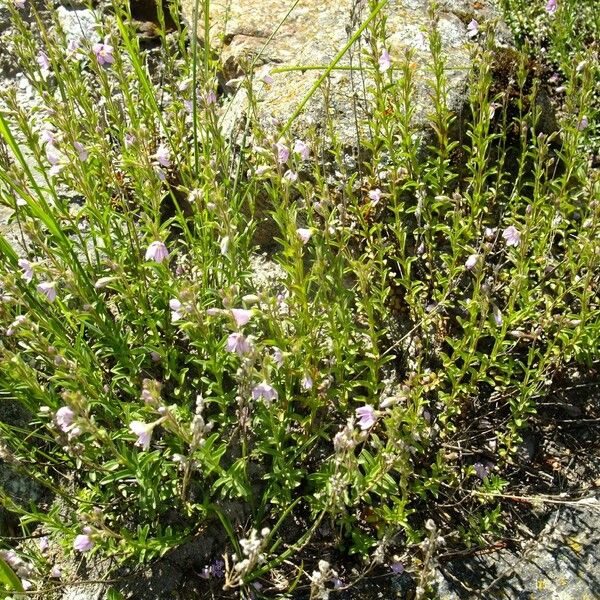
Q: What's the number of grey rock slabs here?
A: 2